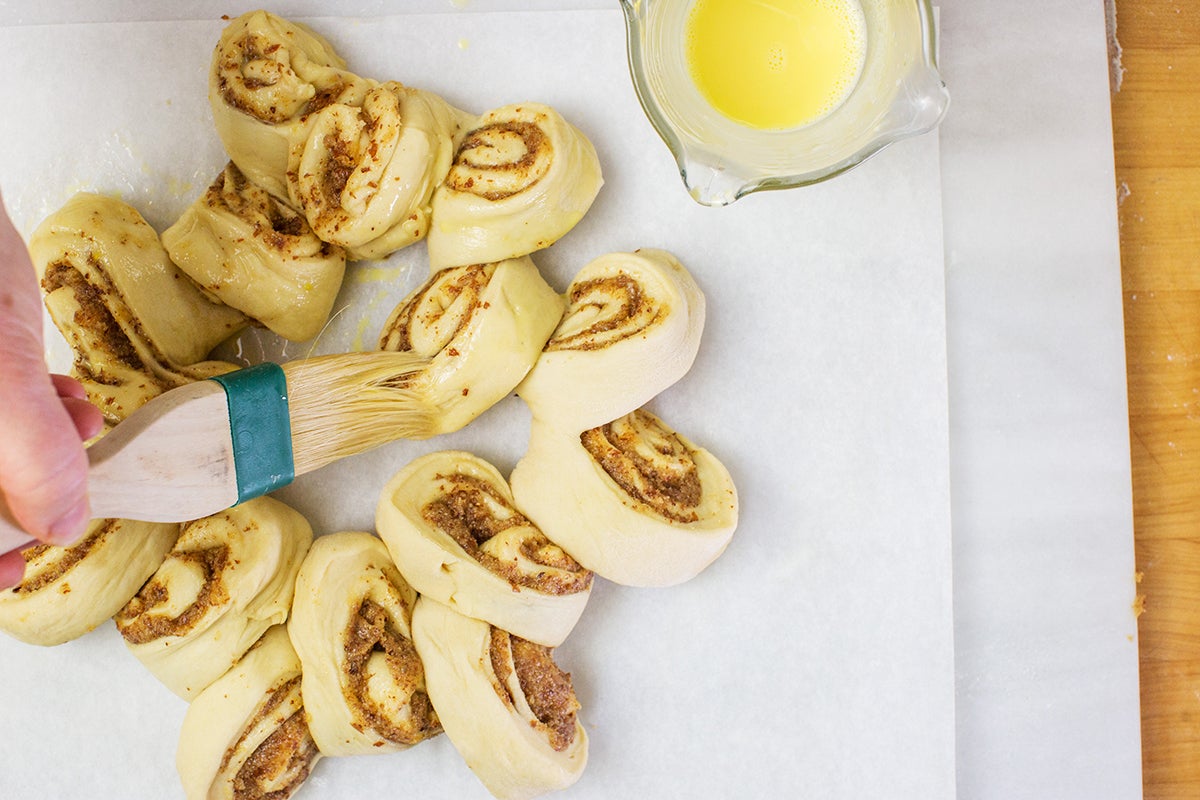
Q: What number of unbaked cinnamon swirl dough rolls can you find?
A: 14